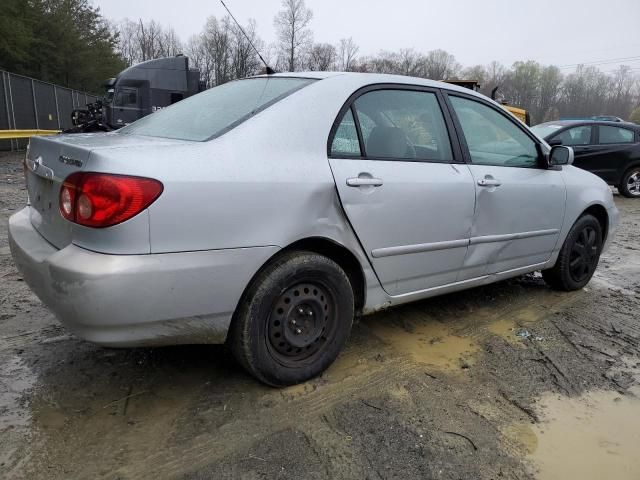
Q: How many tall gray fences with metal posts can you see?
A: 1